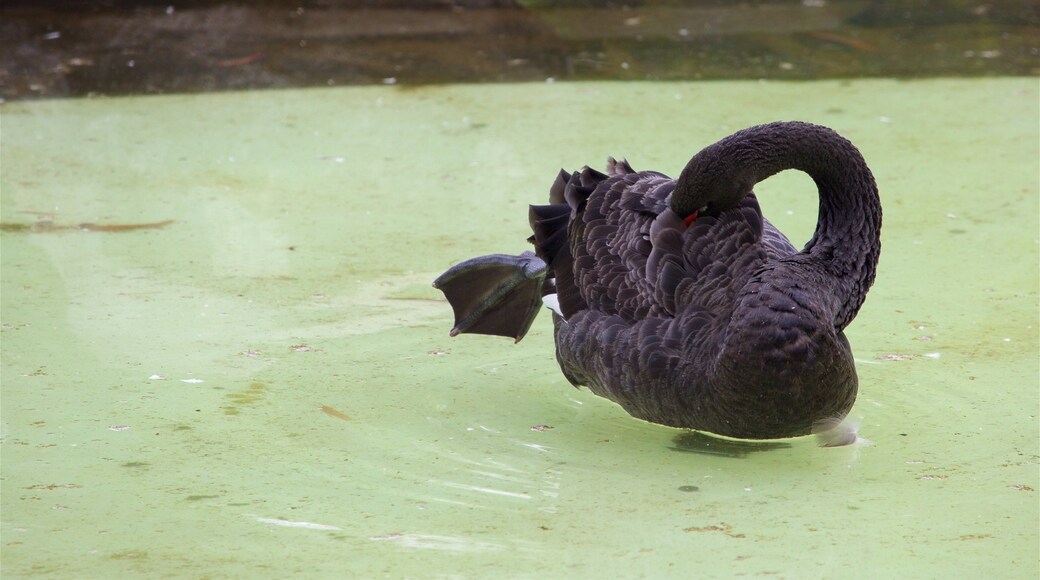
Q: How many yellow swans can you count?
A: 0